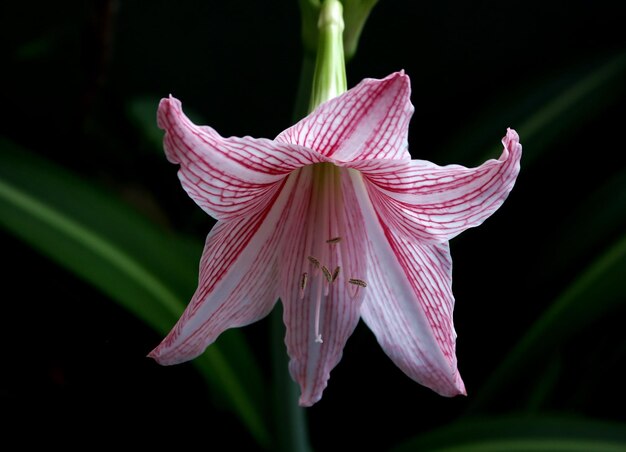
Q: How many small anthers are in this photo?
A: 6